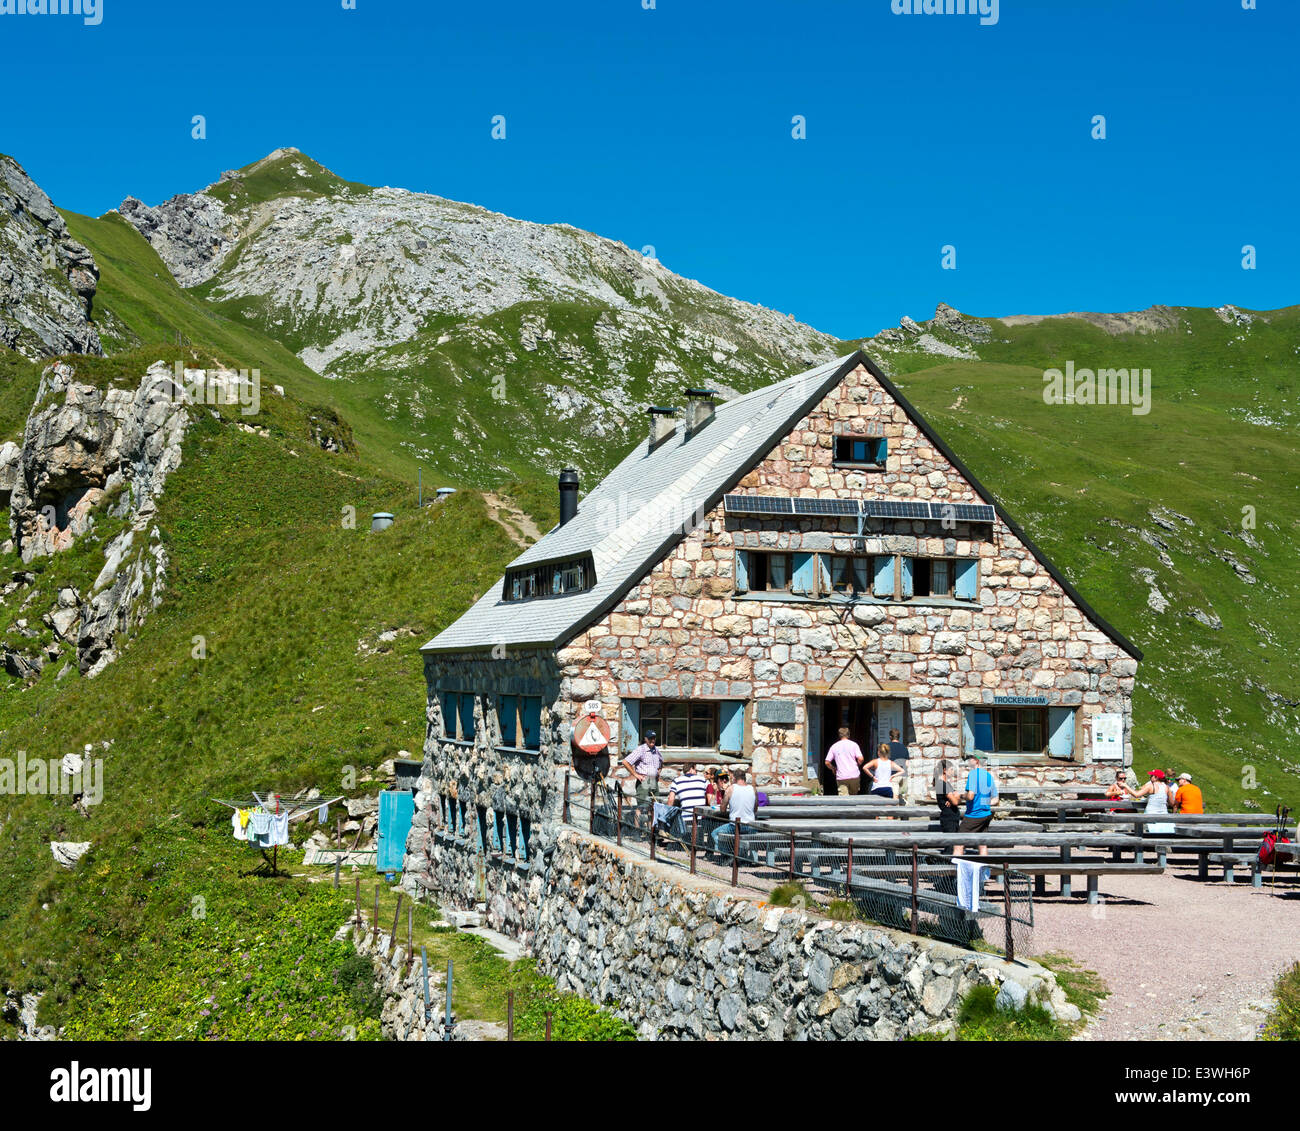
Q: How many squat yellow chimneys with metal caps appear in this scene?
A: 2